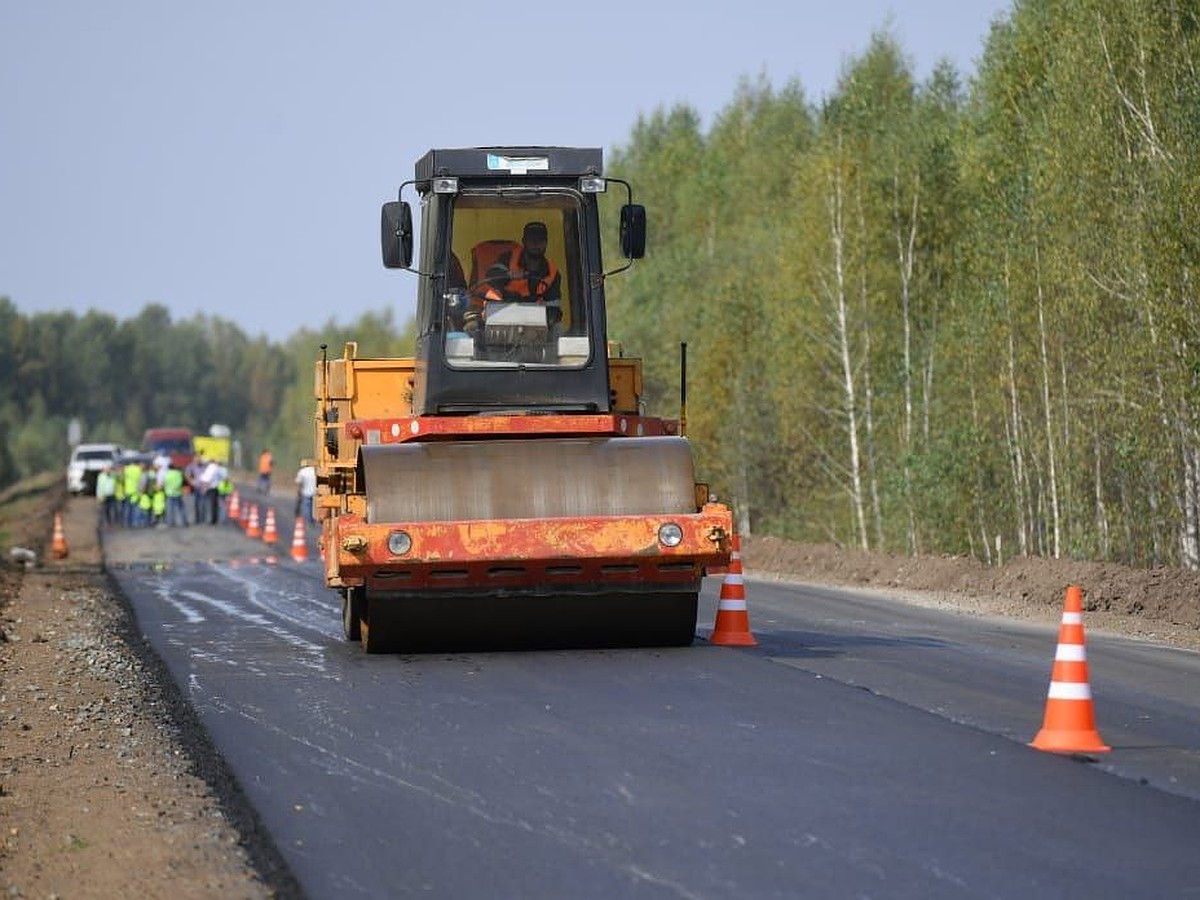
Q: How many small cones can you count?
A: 6